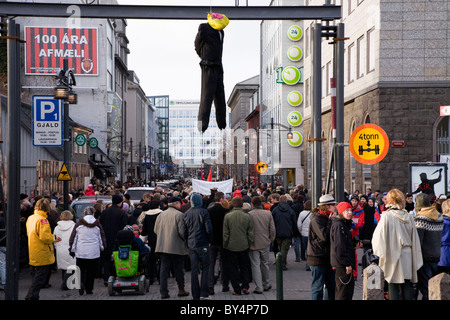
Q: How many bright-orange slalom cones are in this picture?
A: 0